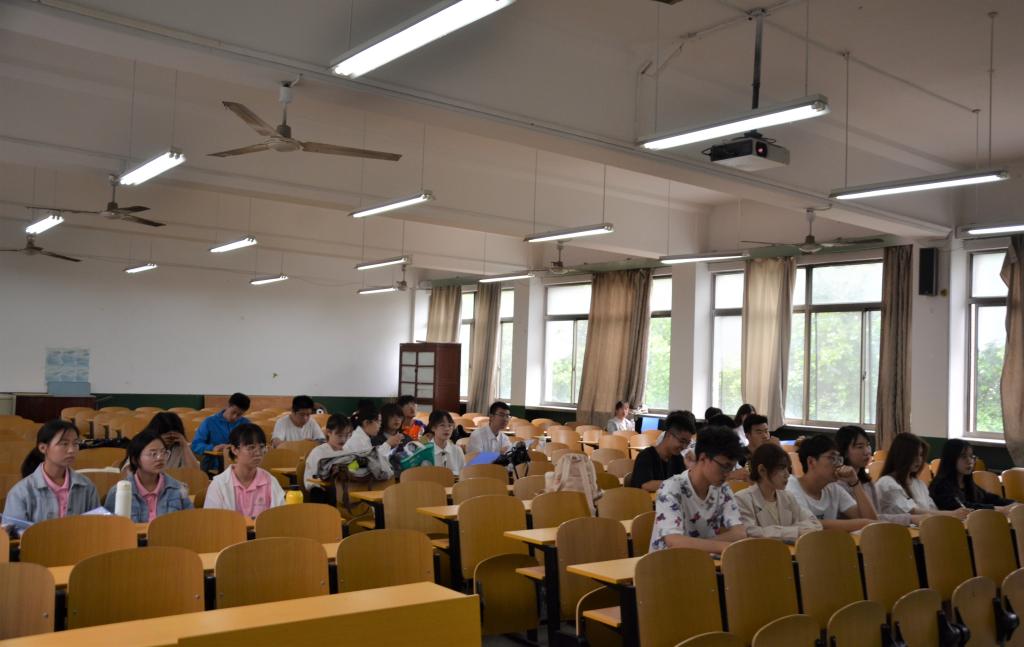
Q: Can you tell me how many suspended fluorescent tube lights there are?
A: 15